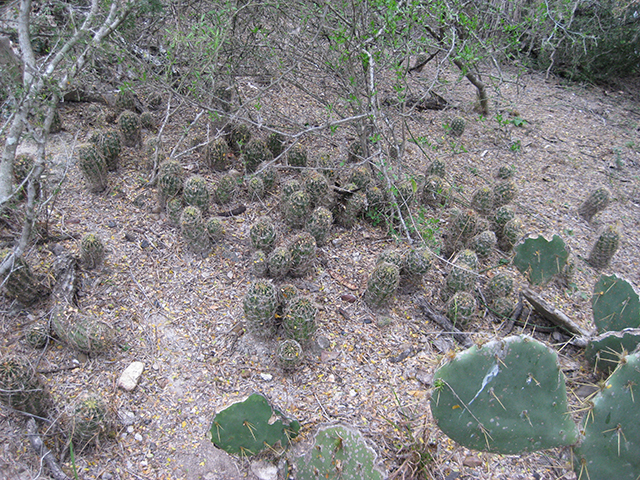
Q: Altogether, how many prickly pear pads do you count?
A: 7